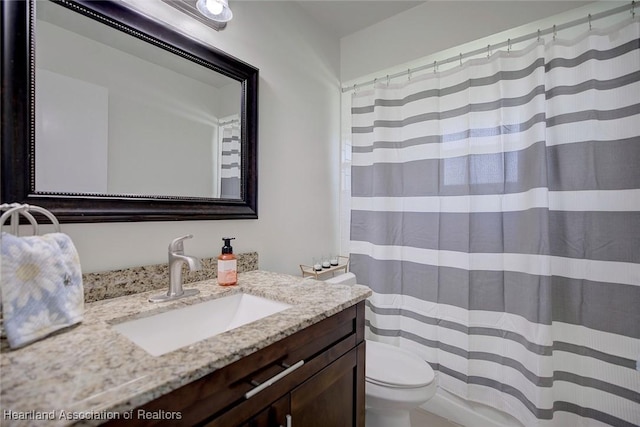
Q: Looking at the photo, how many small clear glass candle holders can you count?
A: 3